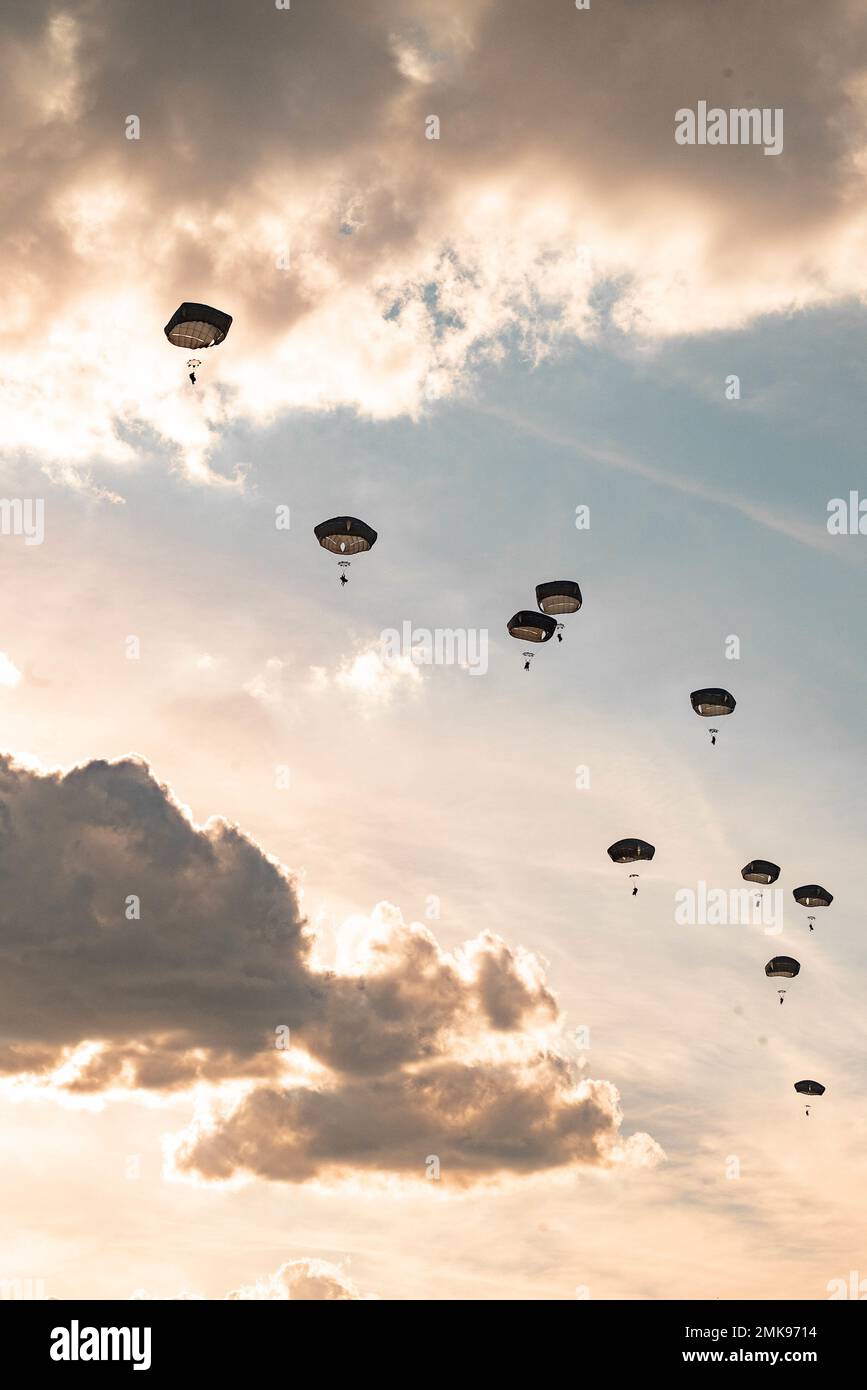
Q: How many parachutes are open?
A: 10